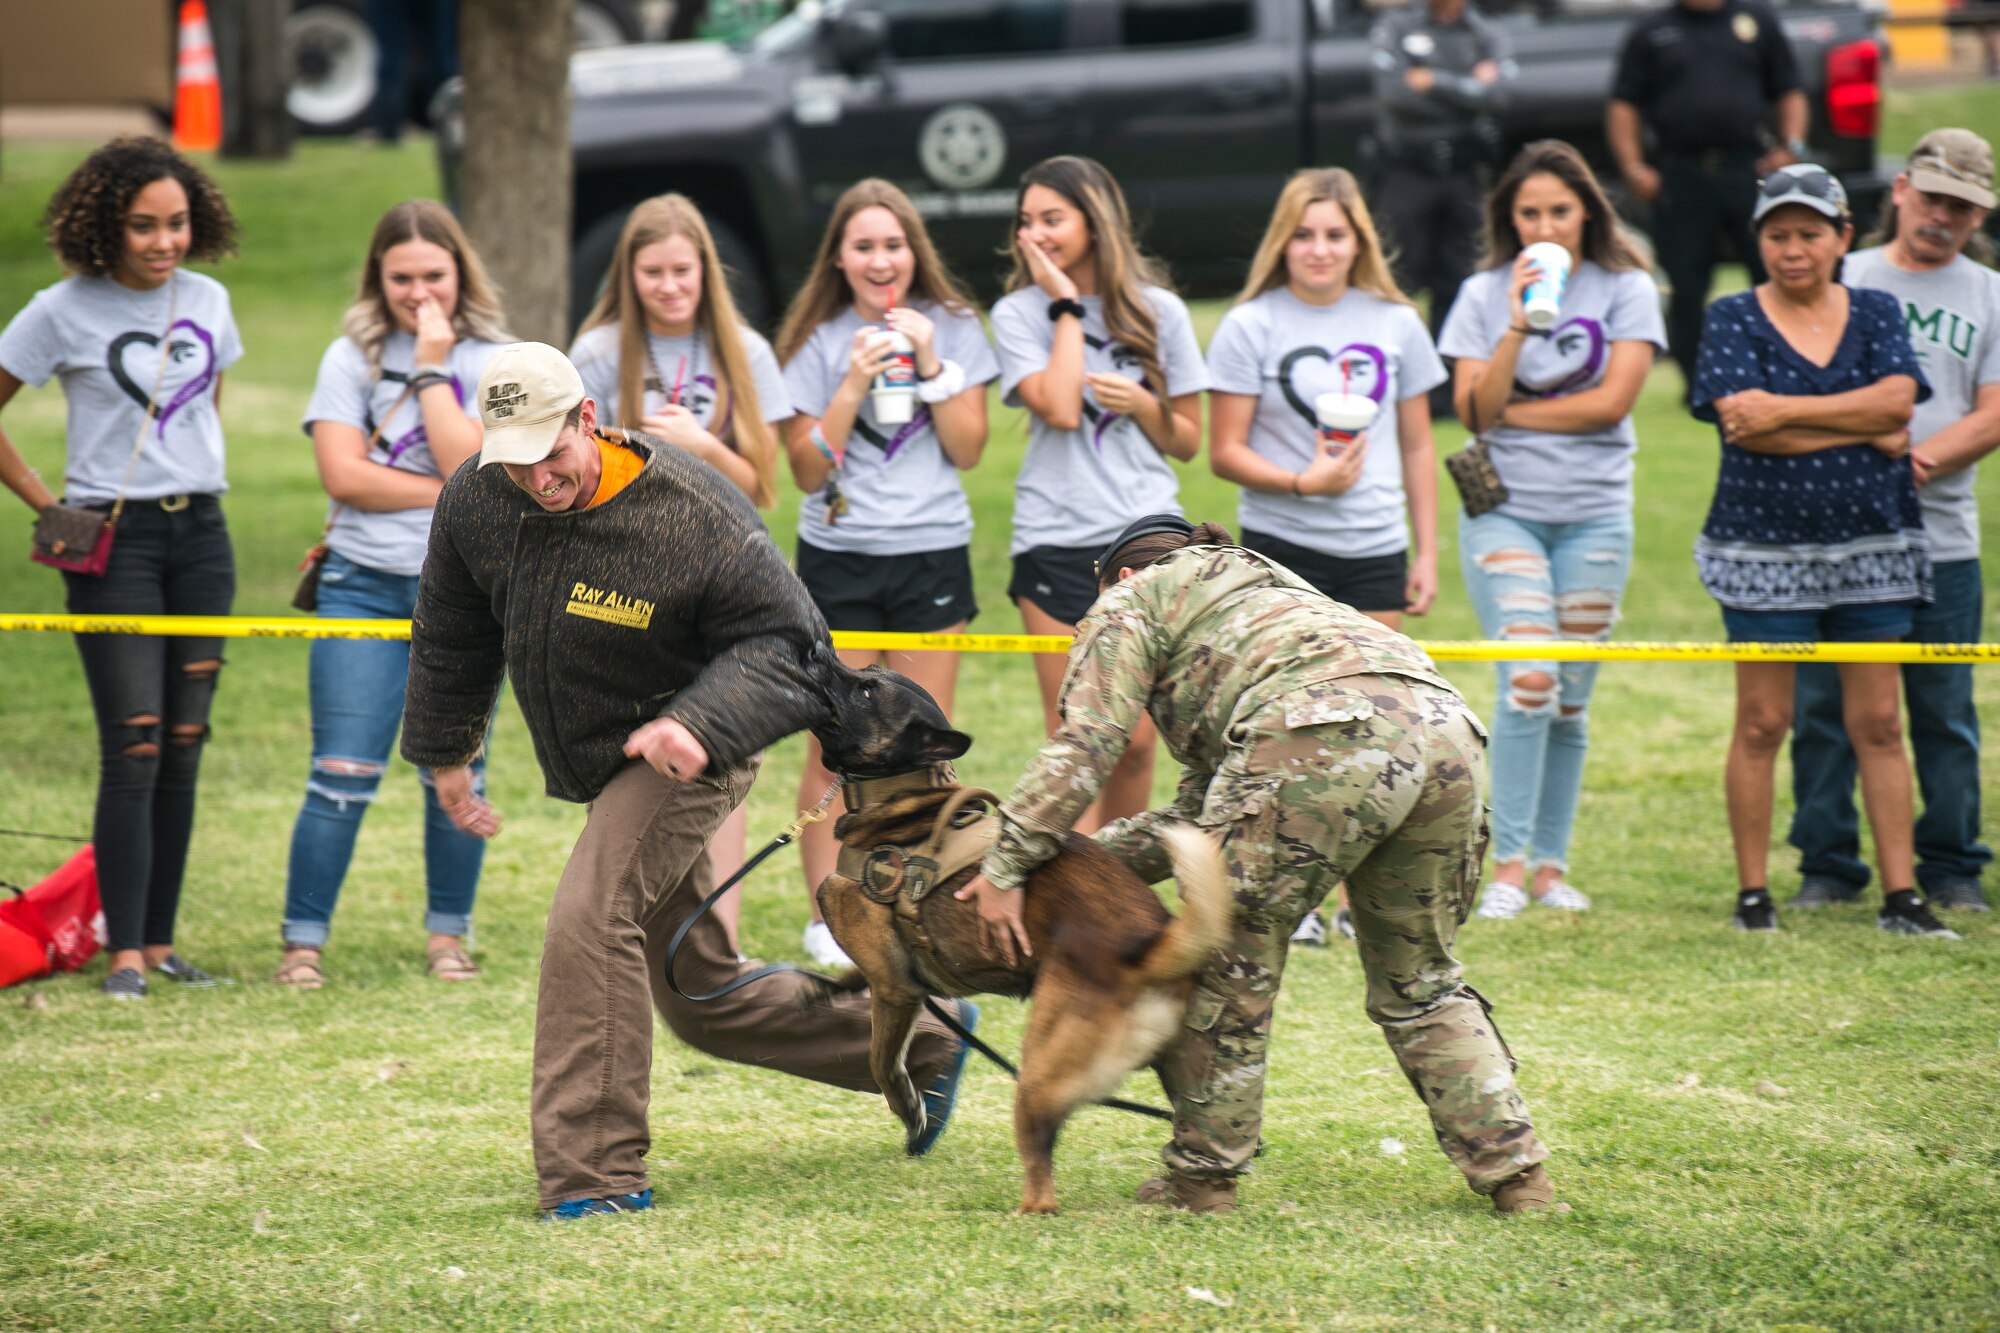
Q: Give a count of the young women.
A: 7